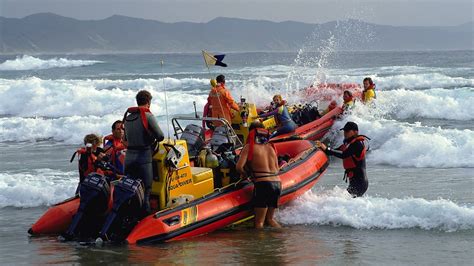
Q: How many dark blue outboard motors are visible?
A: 2